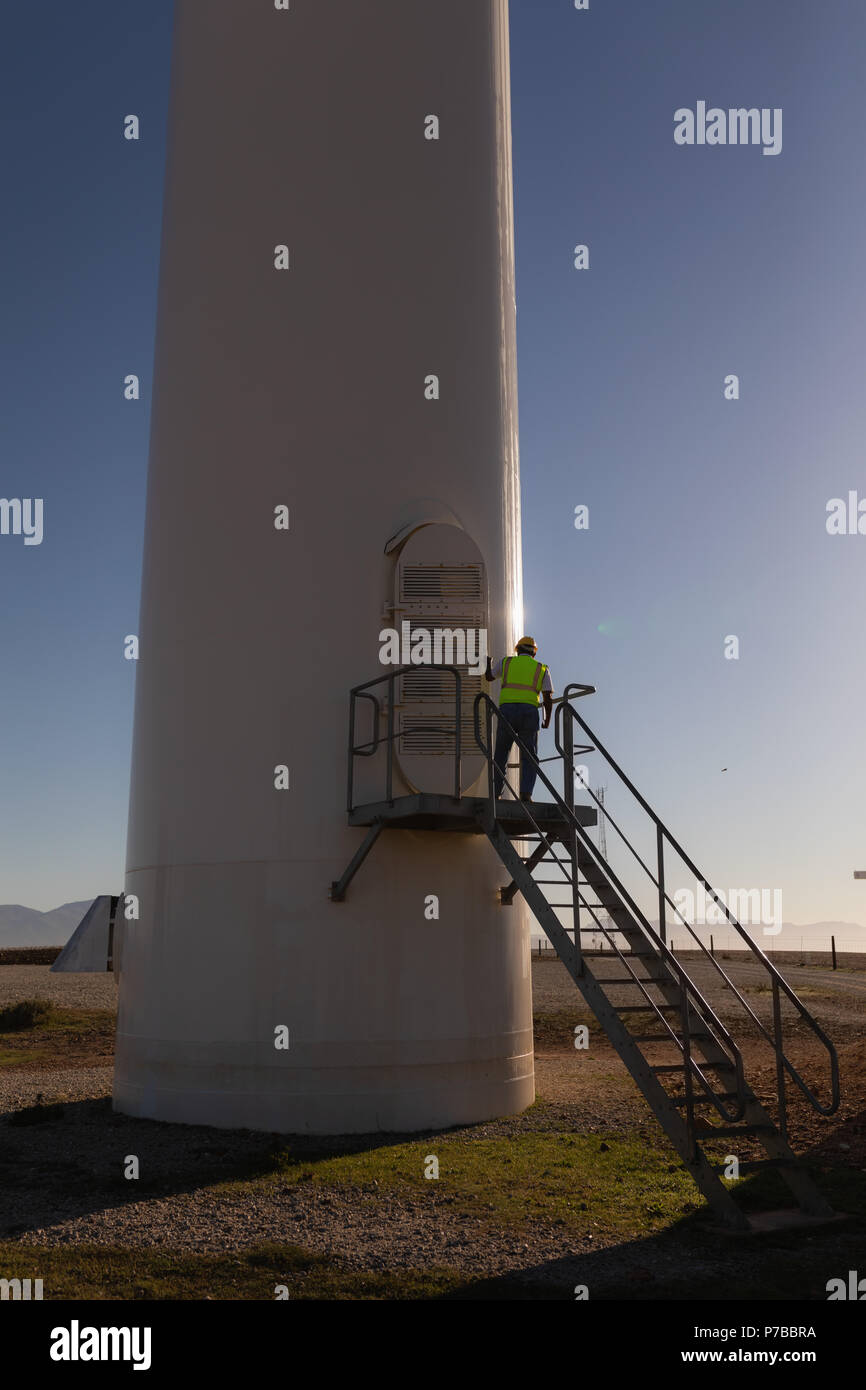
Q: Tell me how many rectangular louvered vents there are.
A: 4